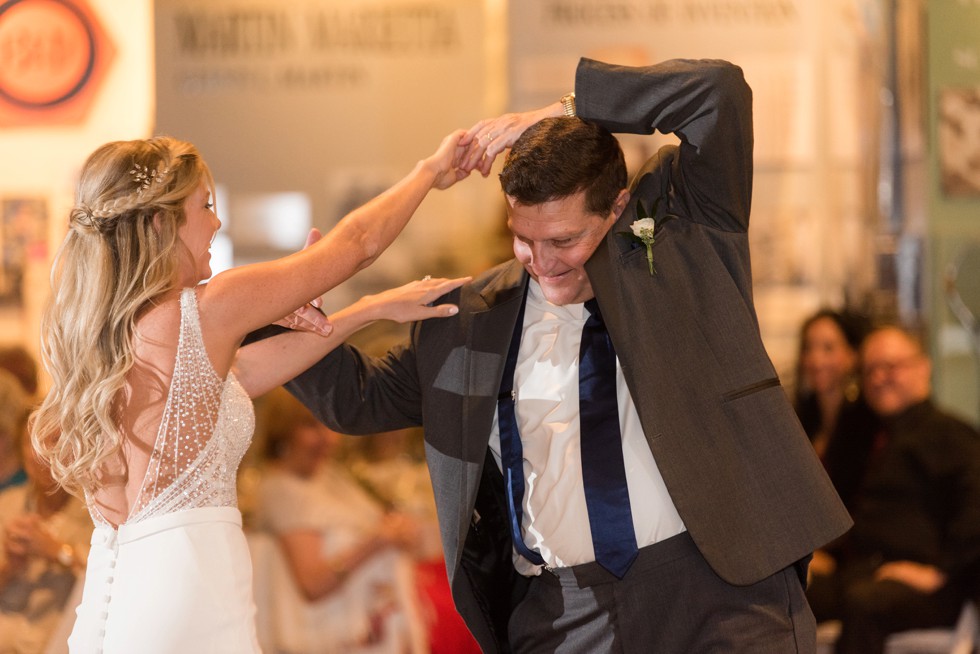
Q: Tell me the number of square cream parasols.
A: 0